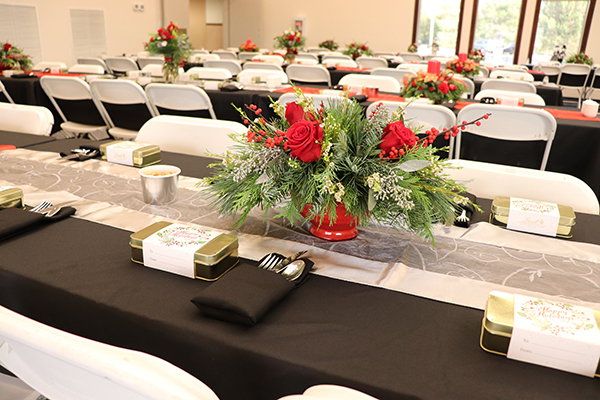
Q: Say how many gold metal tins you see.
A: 5